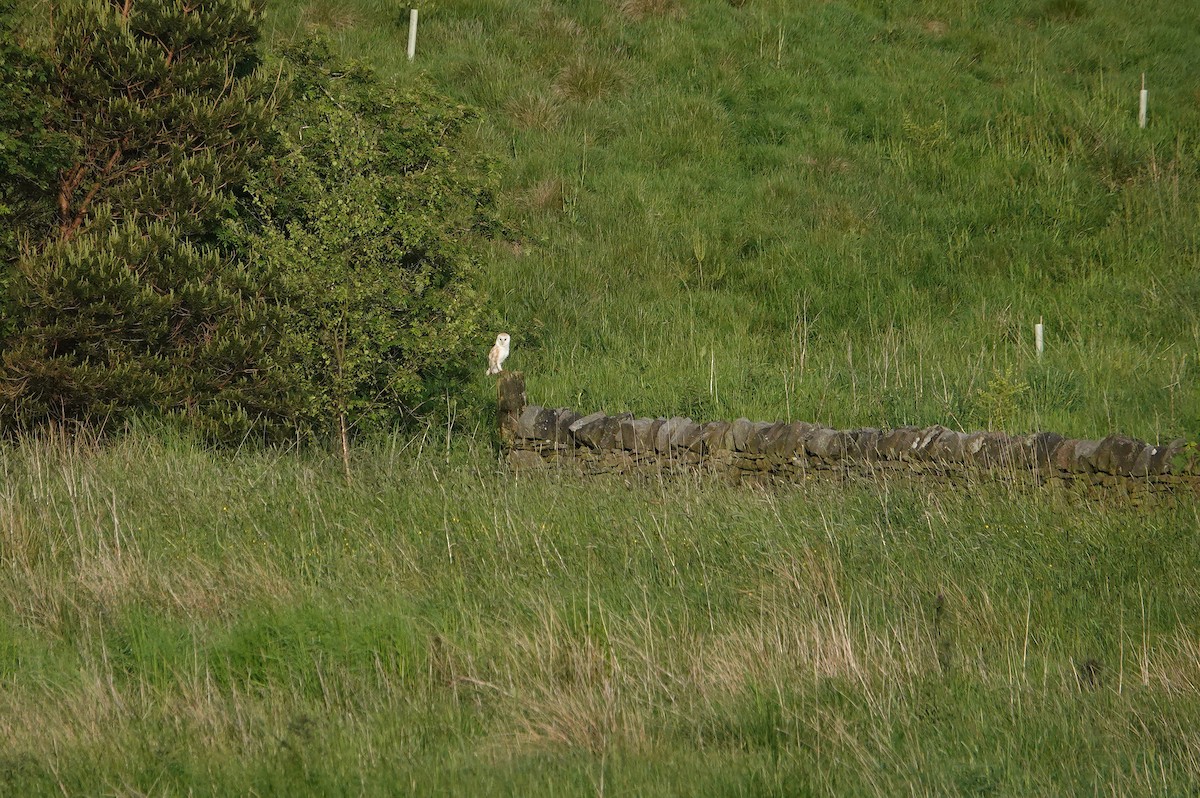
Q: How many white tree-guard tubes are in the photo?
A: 3